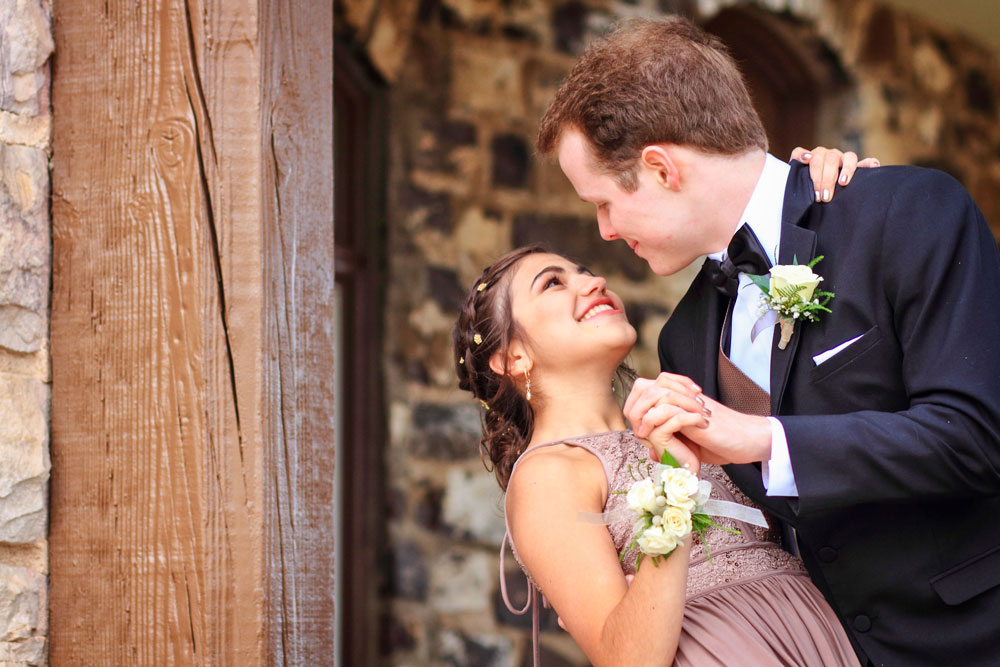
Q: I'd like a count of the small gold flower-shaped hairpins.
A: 4